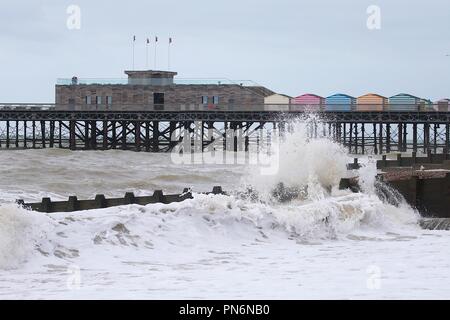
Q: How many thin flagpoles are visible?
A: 4